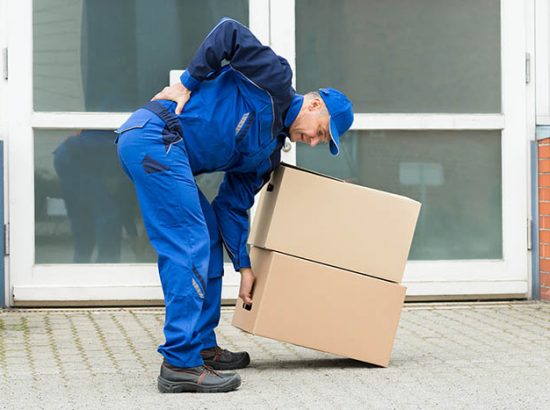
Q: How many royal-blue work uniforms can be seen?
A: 1